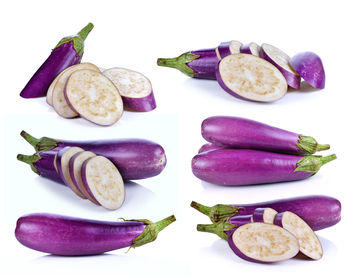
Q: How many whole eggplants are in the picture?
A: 6